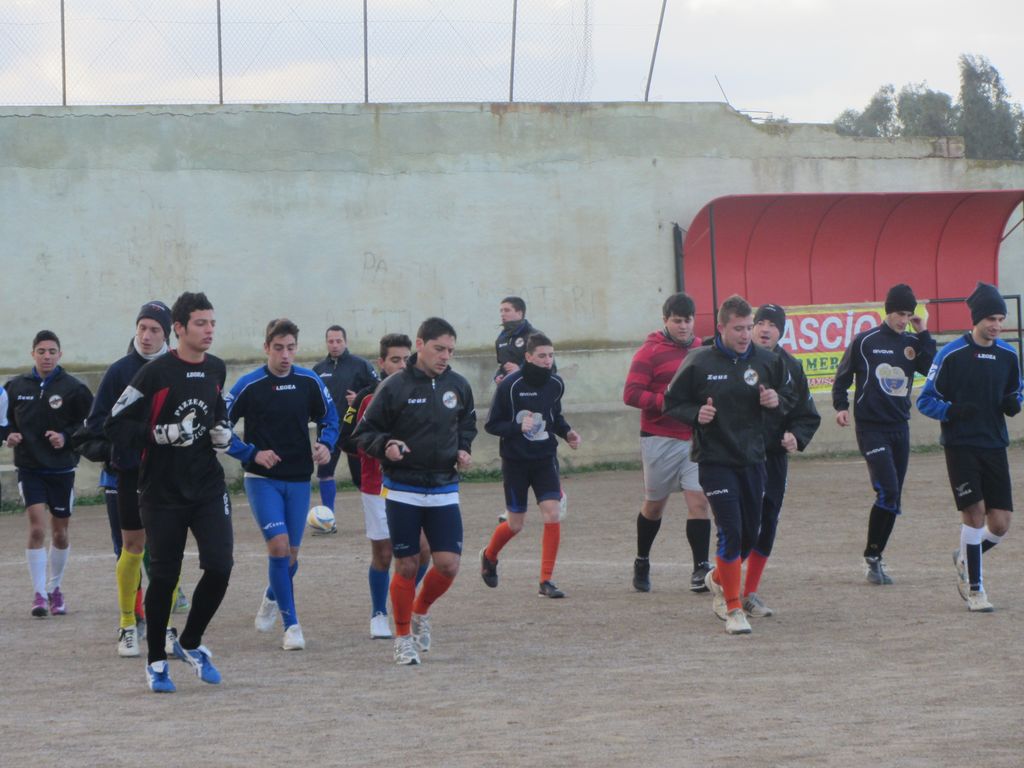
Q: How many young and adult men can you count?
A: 14